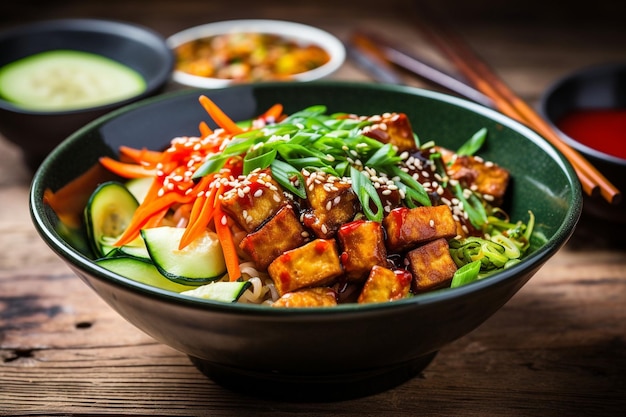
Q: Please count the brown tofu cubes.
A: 11